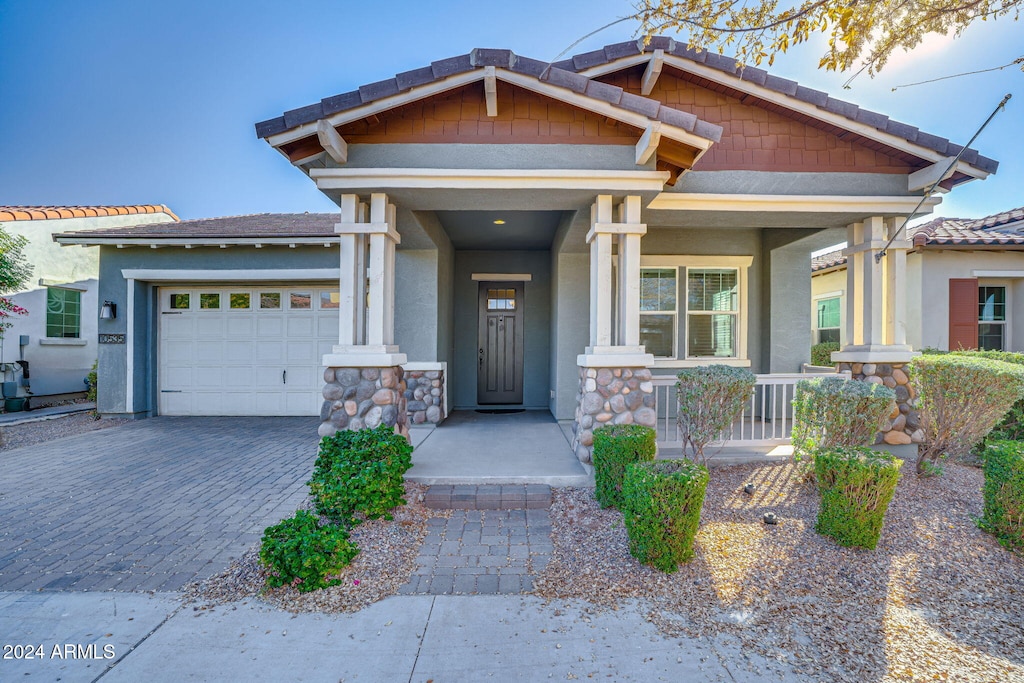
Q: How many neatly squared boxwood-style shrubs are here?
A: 4